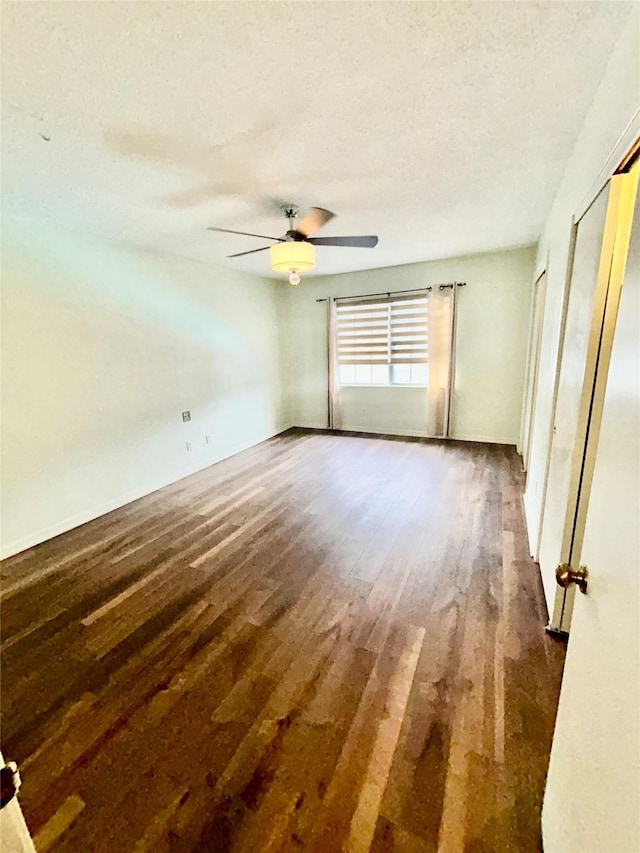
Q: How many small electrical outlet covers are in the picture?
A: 3